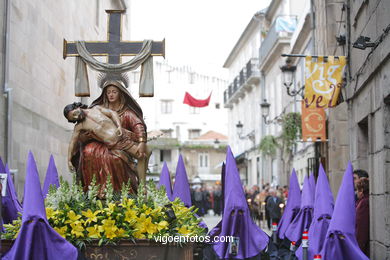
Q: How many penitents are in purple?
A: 12